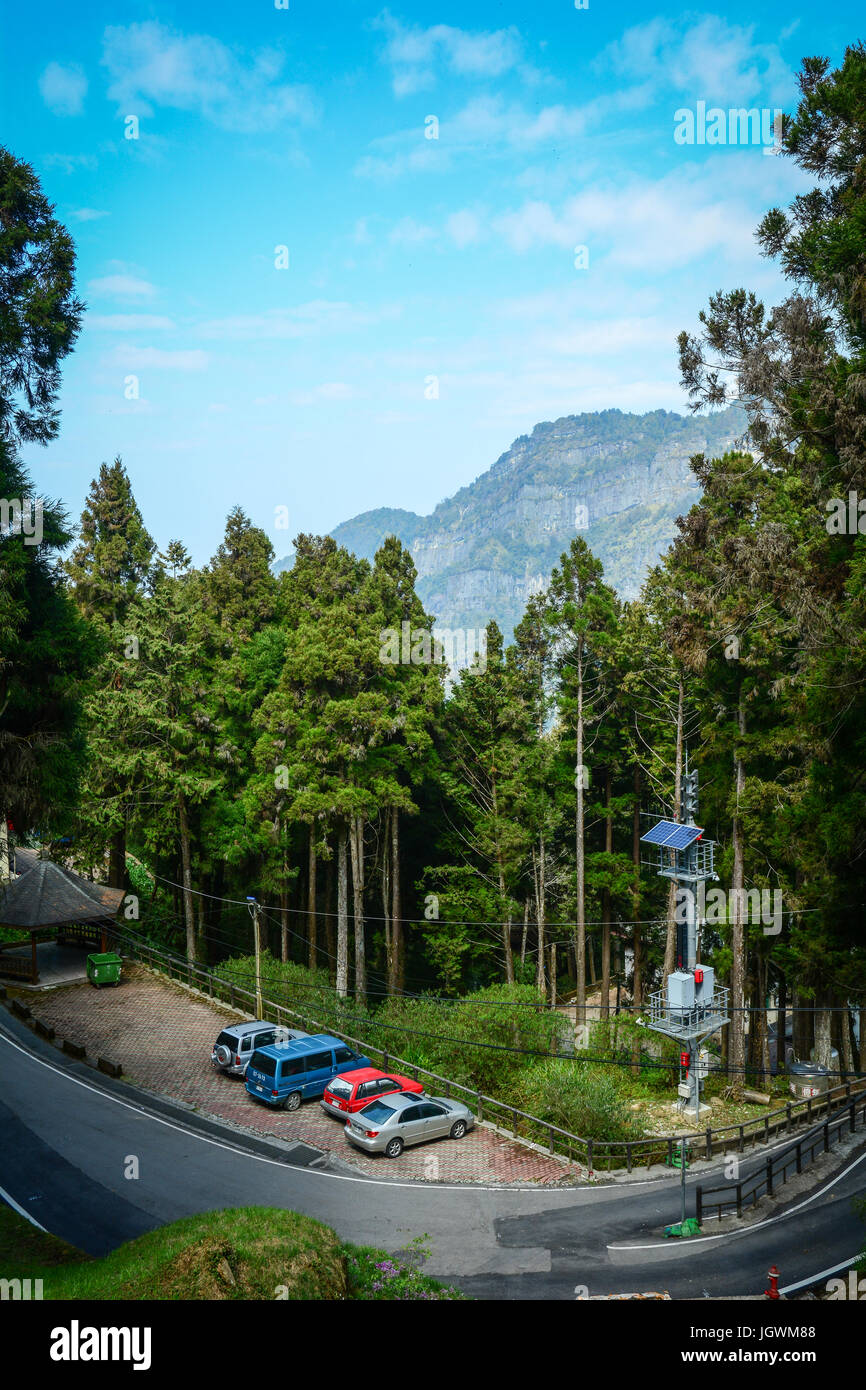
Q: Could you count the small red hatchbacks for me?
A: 1